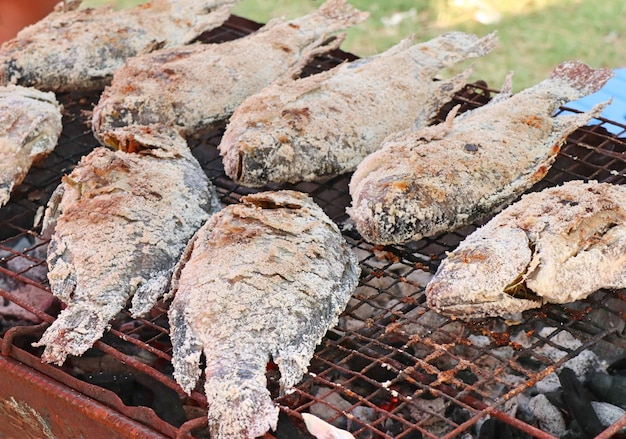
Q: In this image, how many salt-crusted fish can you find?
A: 8